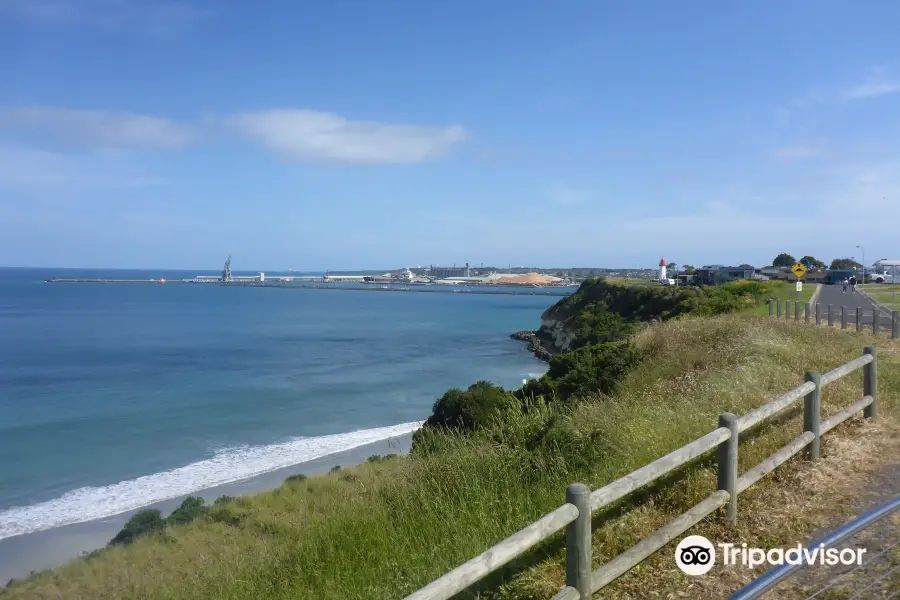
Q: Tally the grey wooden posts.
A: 15